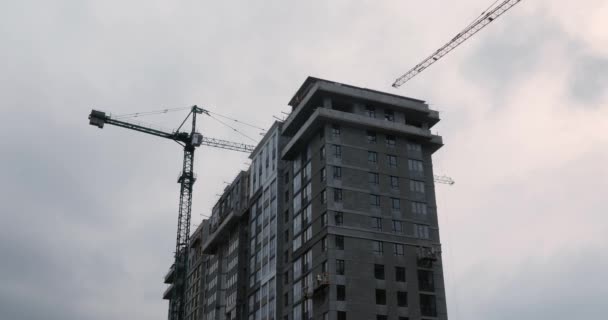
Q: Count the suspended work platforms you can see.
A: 2